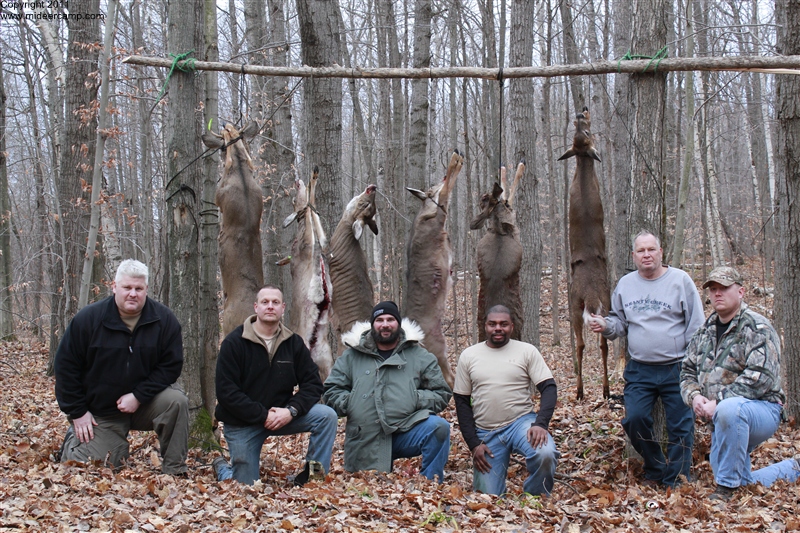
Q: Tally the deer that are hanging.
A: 6